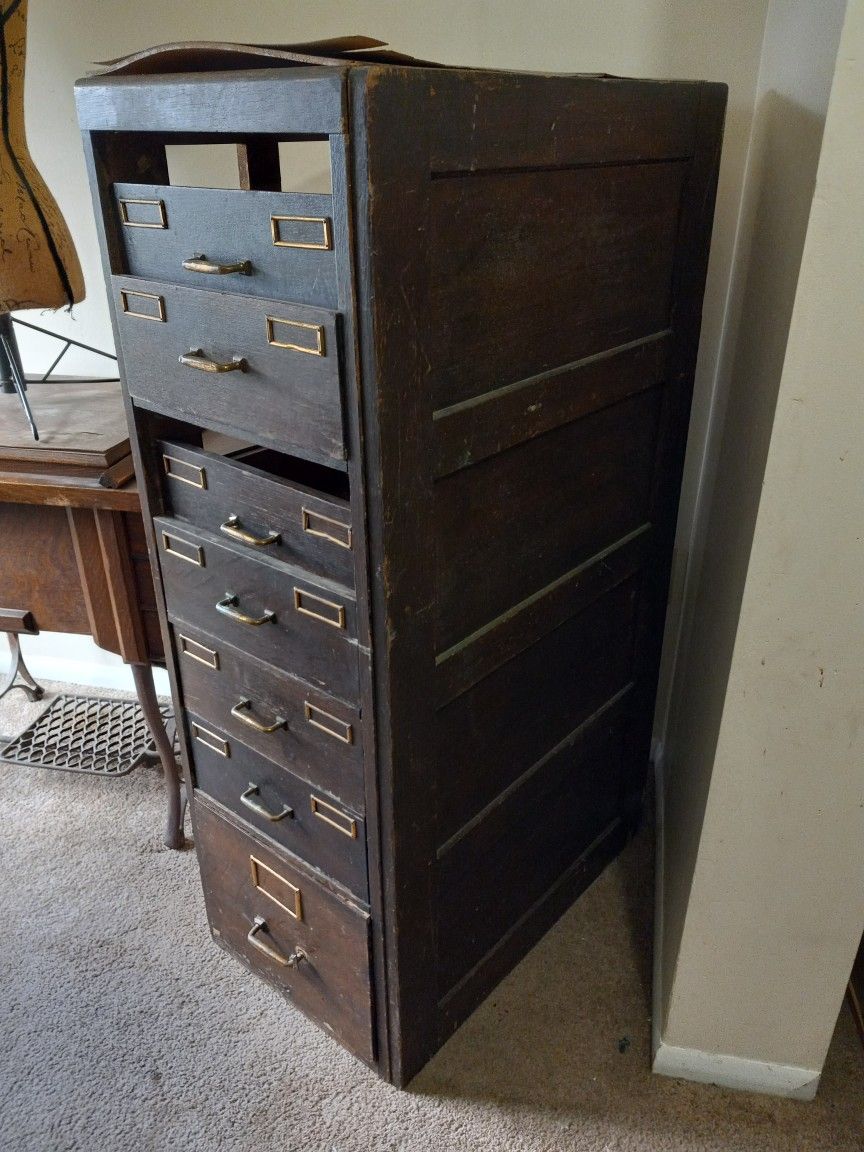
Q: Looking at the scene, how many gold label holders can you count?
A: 13